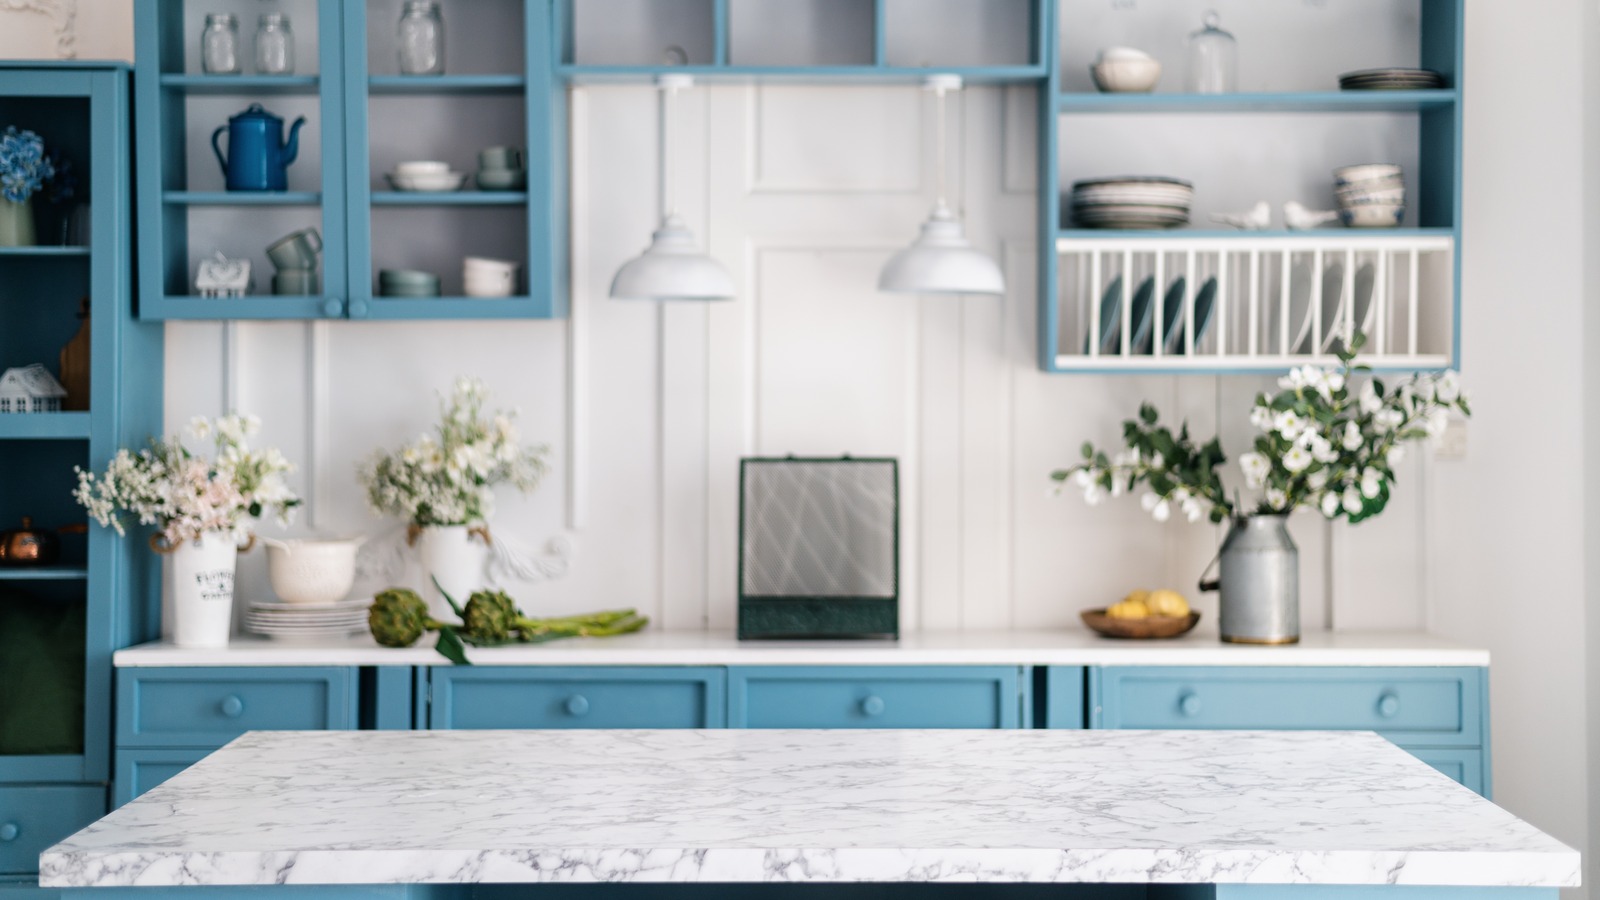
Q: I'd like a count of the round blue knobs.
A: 8